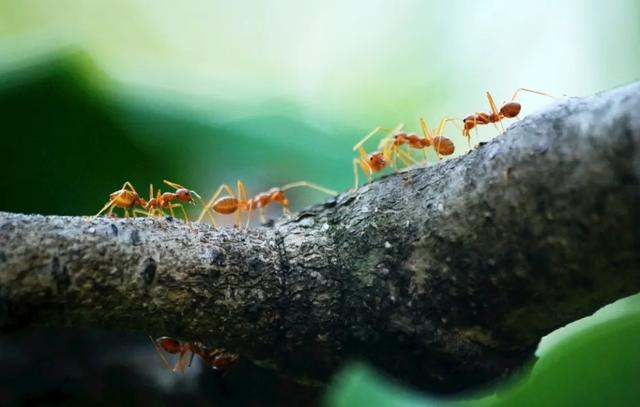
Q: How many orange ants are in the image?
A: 6